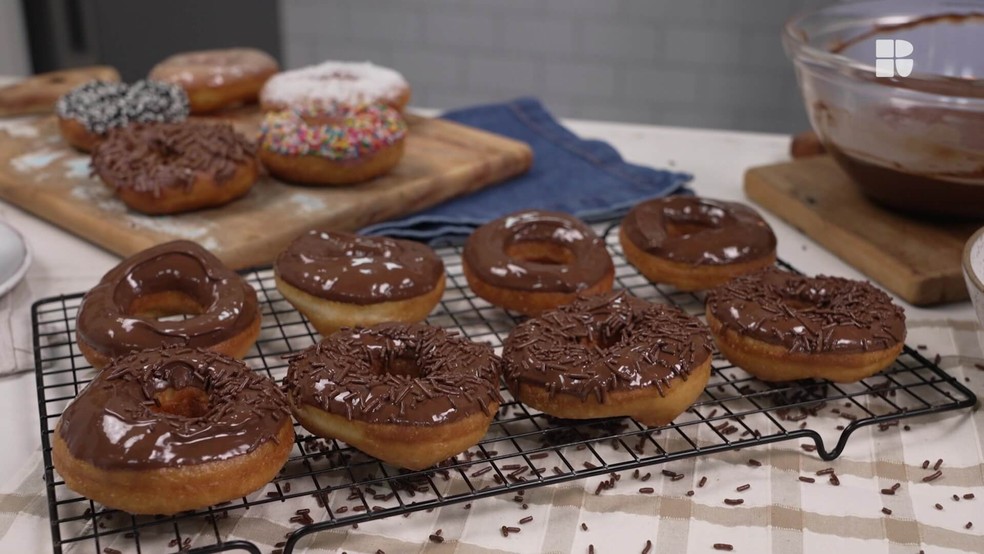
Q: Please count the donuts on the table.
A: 13